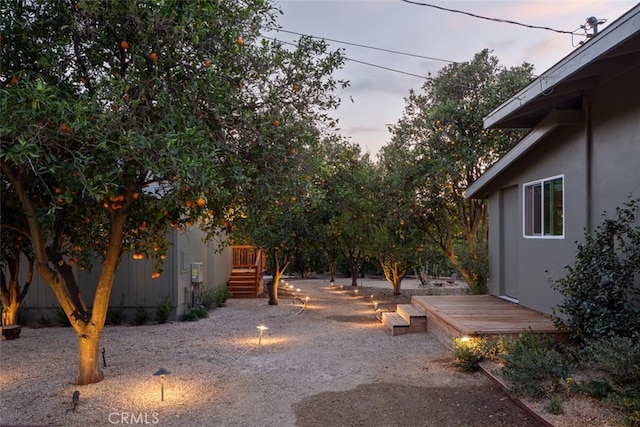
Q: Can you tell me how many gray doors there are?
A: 1